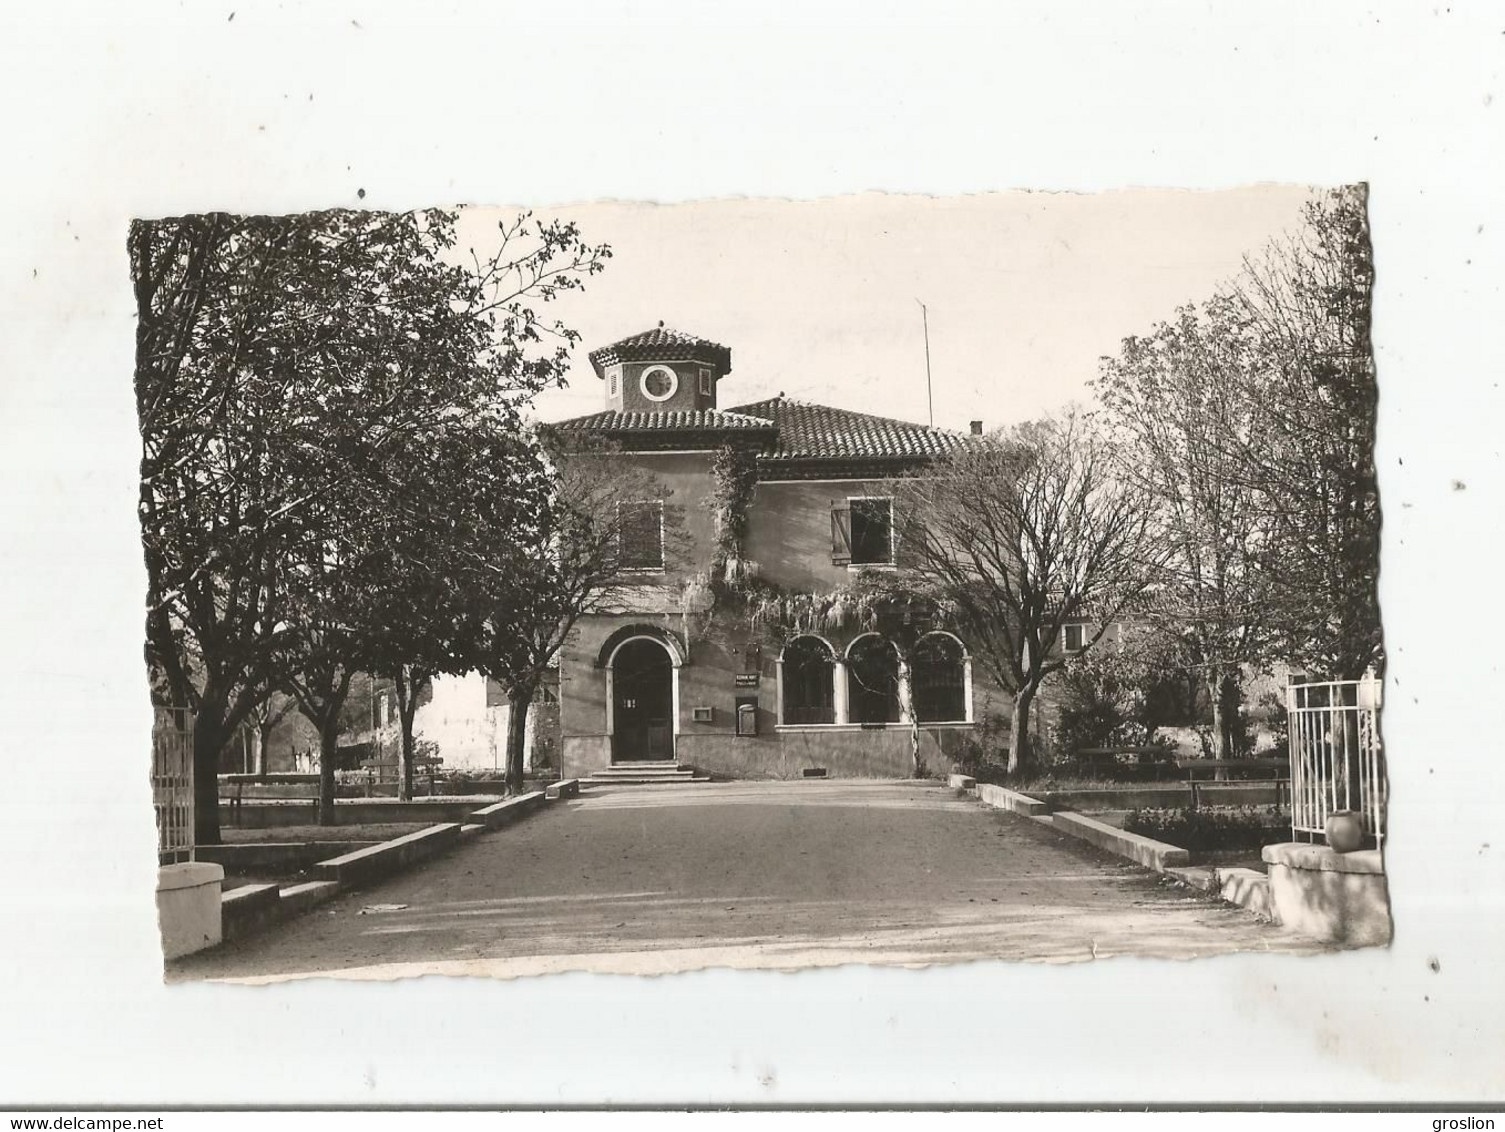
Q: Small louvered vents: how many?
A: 2